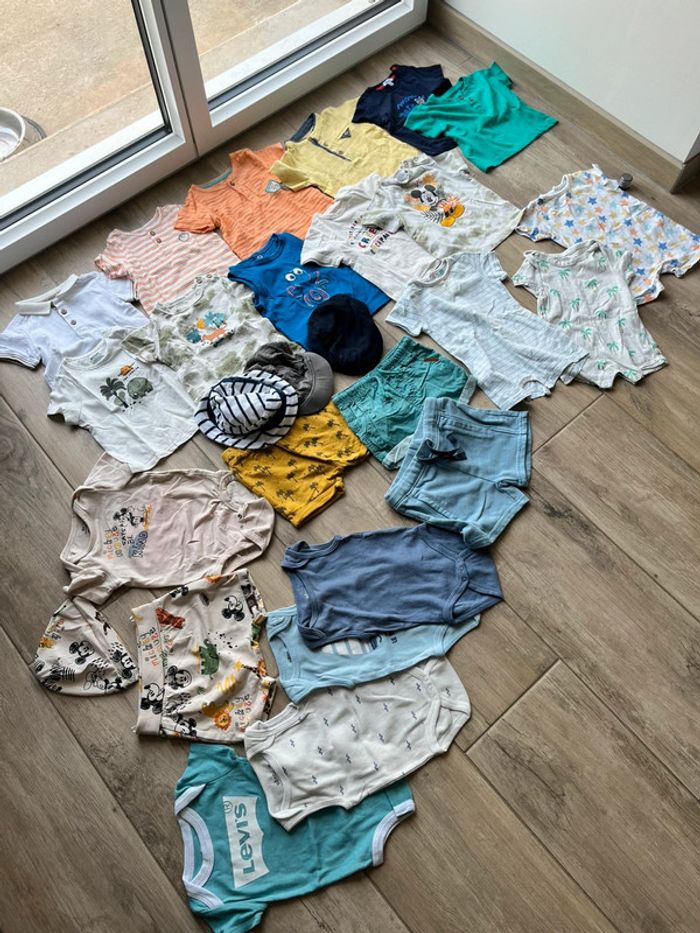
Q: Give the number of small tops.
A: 11